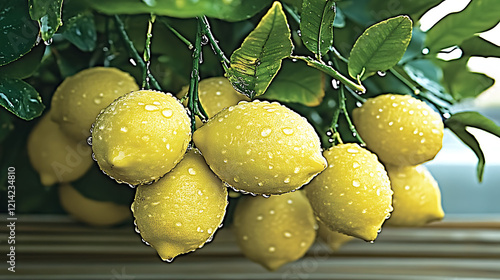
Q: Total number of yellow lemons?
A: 12